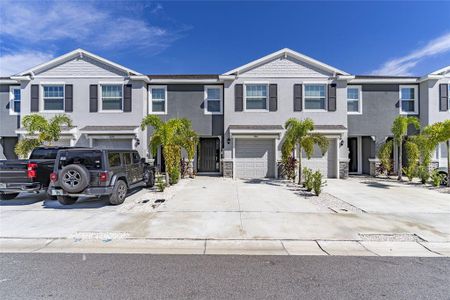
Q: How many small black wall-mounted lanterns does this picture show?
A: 3